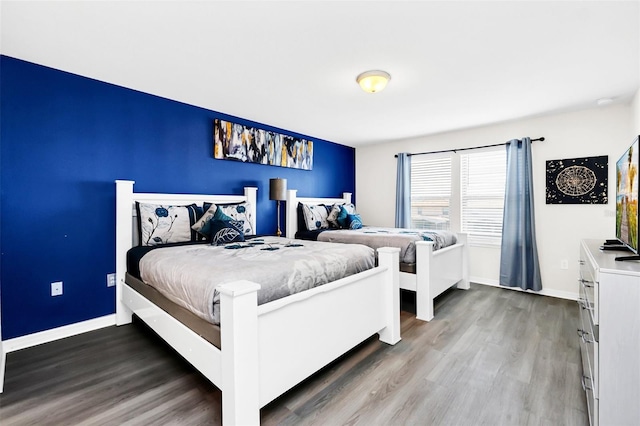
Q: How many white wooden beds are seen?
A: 2